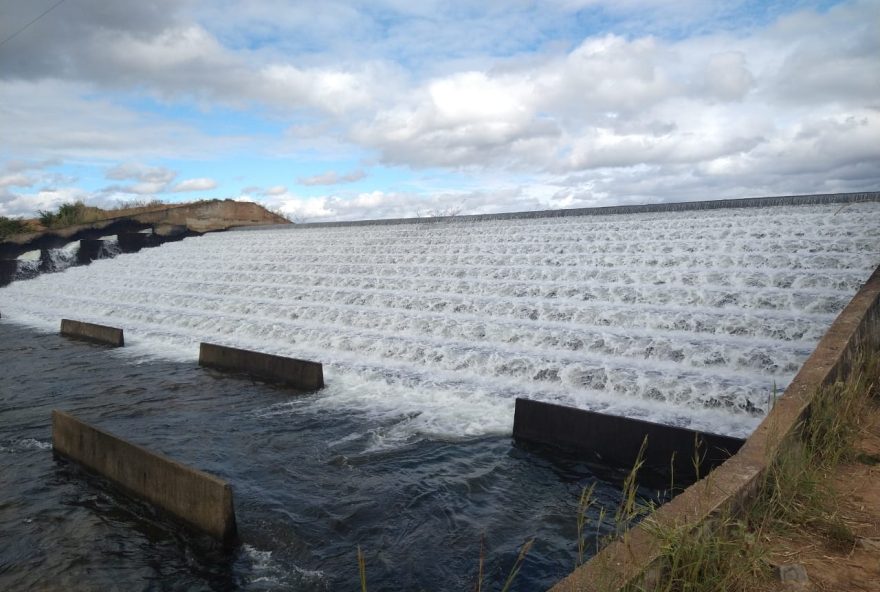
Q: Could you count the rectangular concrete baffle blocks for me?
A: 4